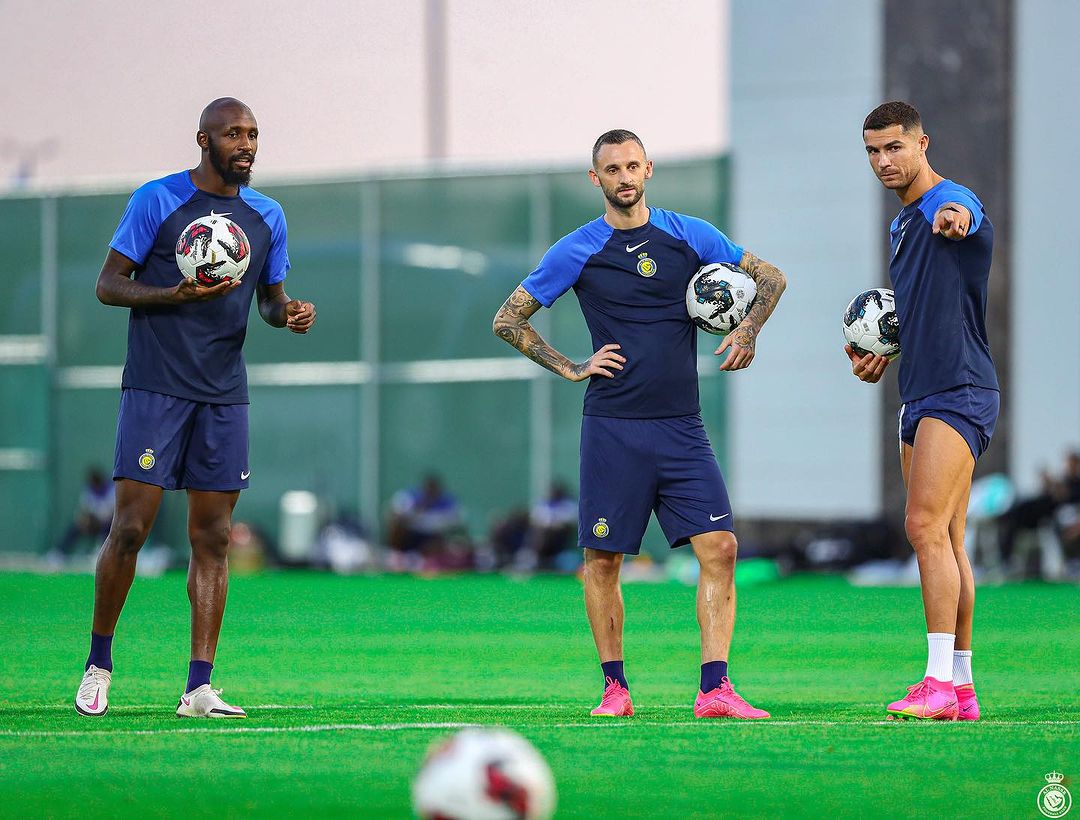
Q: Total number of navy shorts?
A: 3